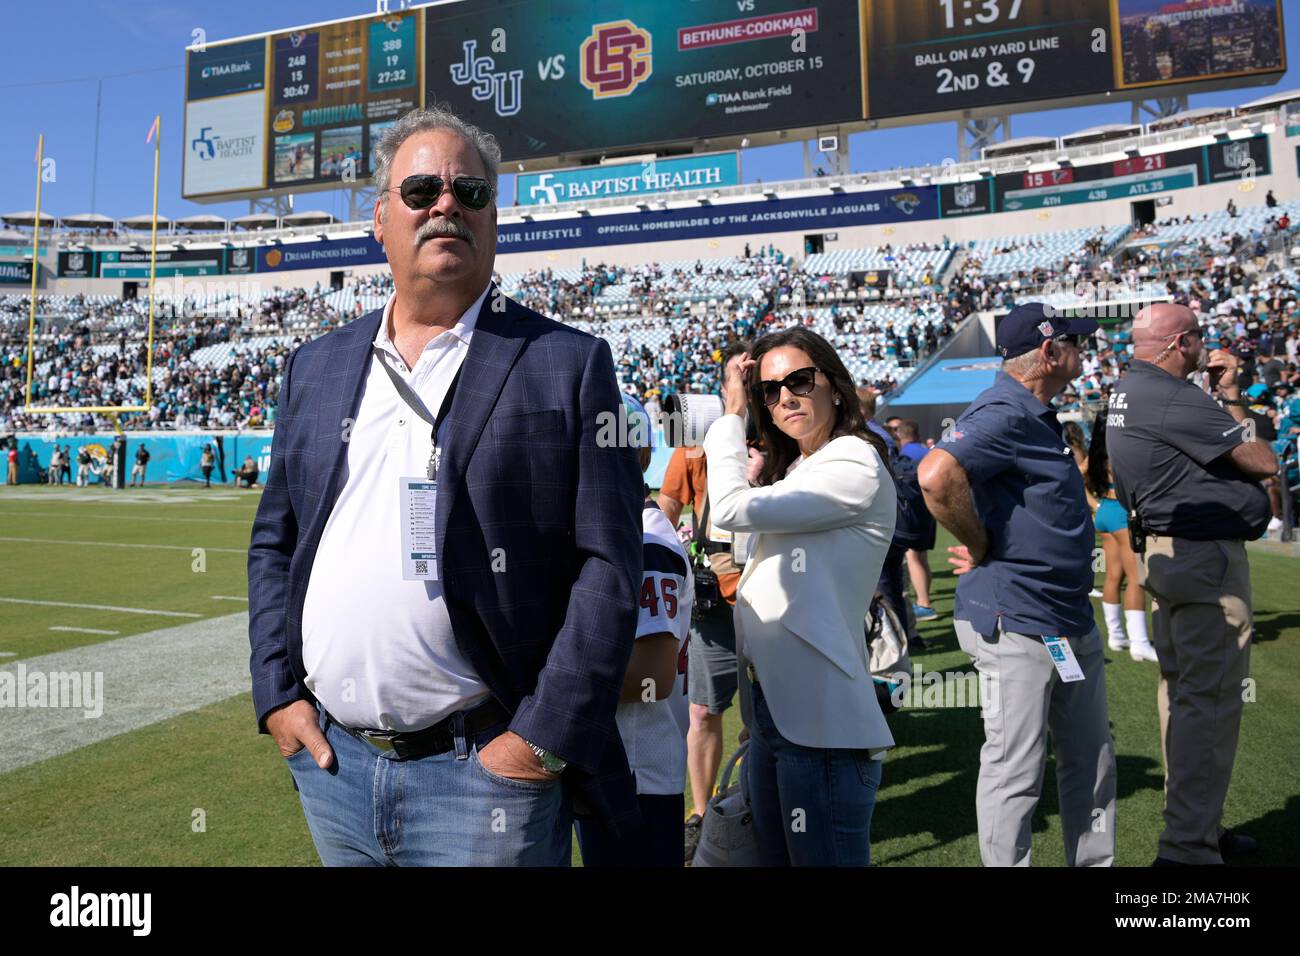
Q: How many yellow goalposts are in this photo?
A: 1